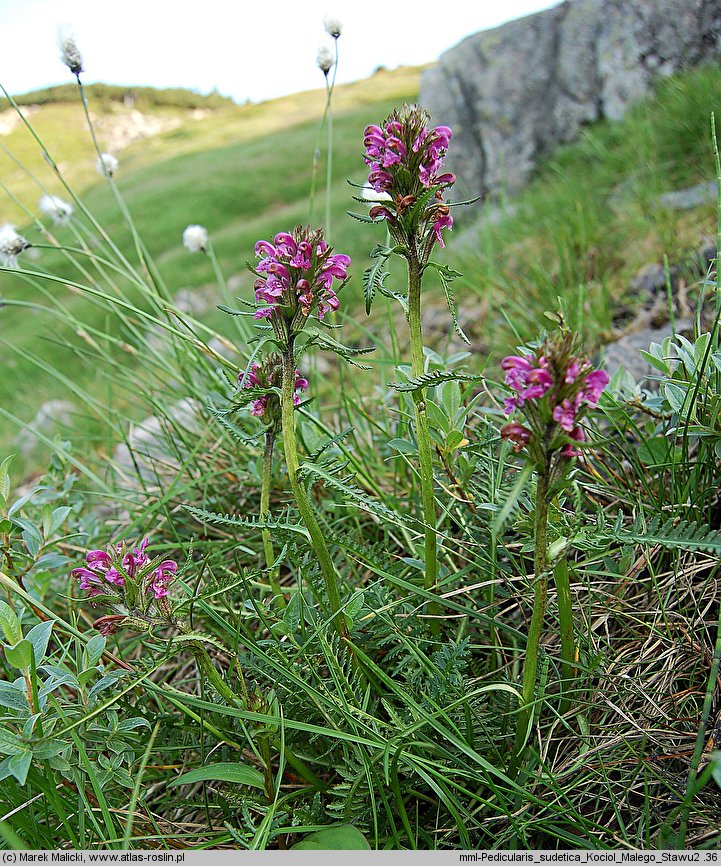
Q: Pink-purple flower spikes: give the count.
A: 5